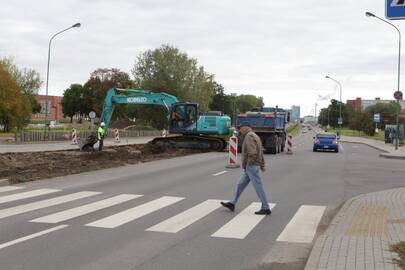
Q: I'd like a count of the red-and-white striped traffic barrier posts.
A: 5